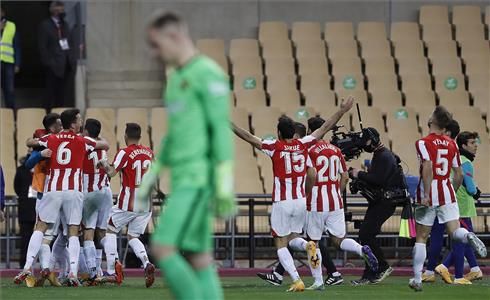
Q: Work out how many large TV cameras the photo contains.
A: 1